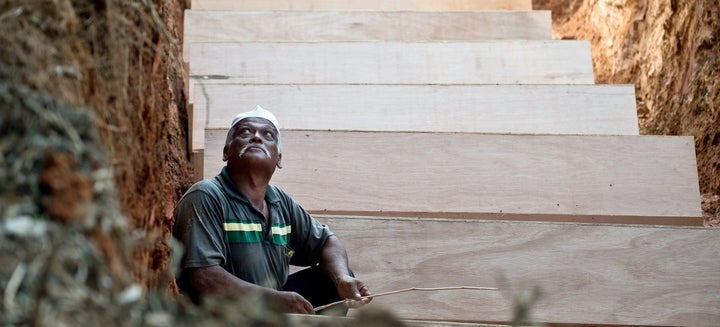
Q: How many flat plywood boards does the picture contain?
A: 6